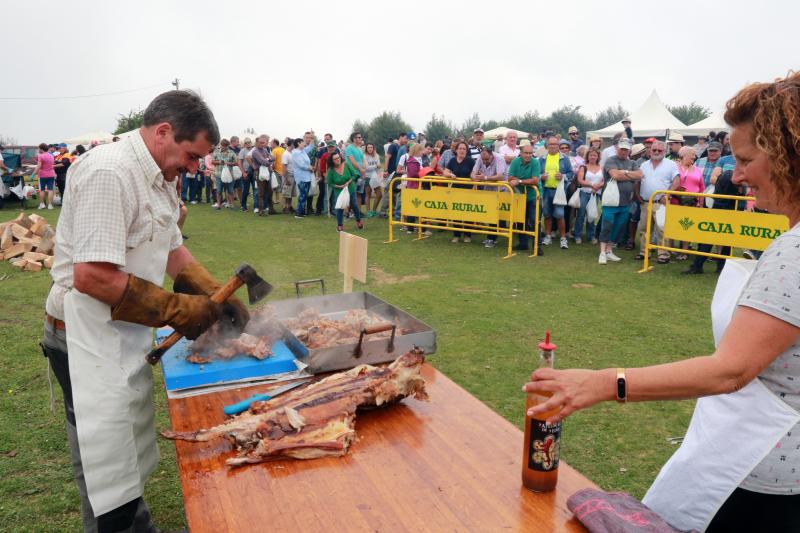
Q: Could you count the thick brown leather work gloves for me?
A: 2